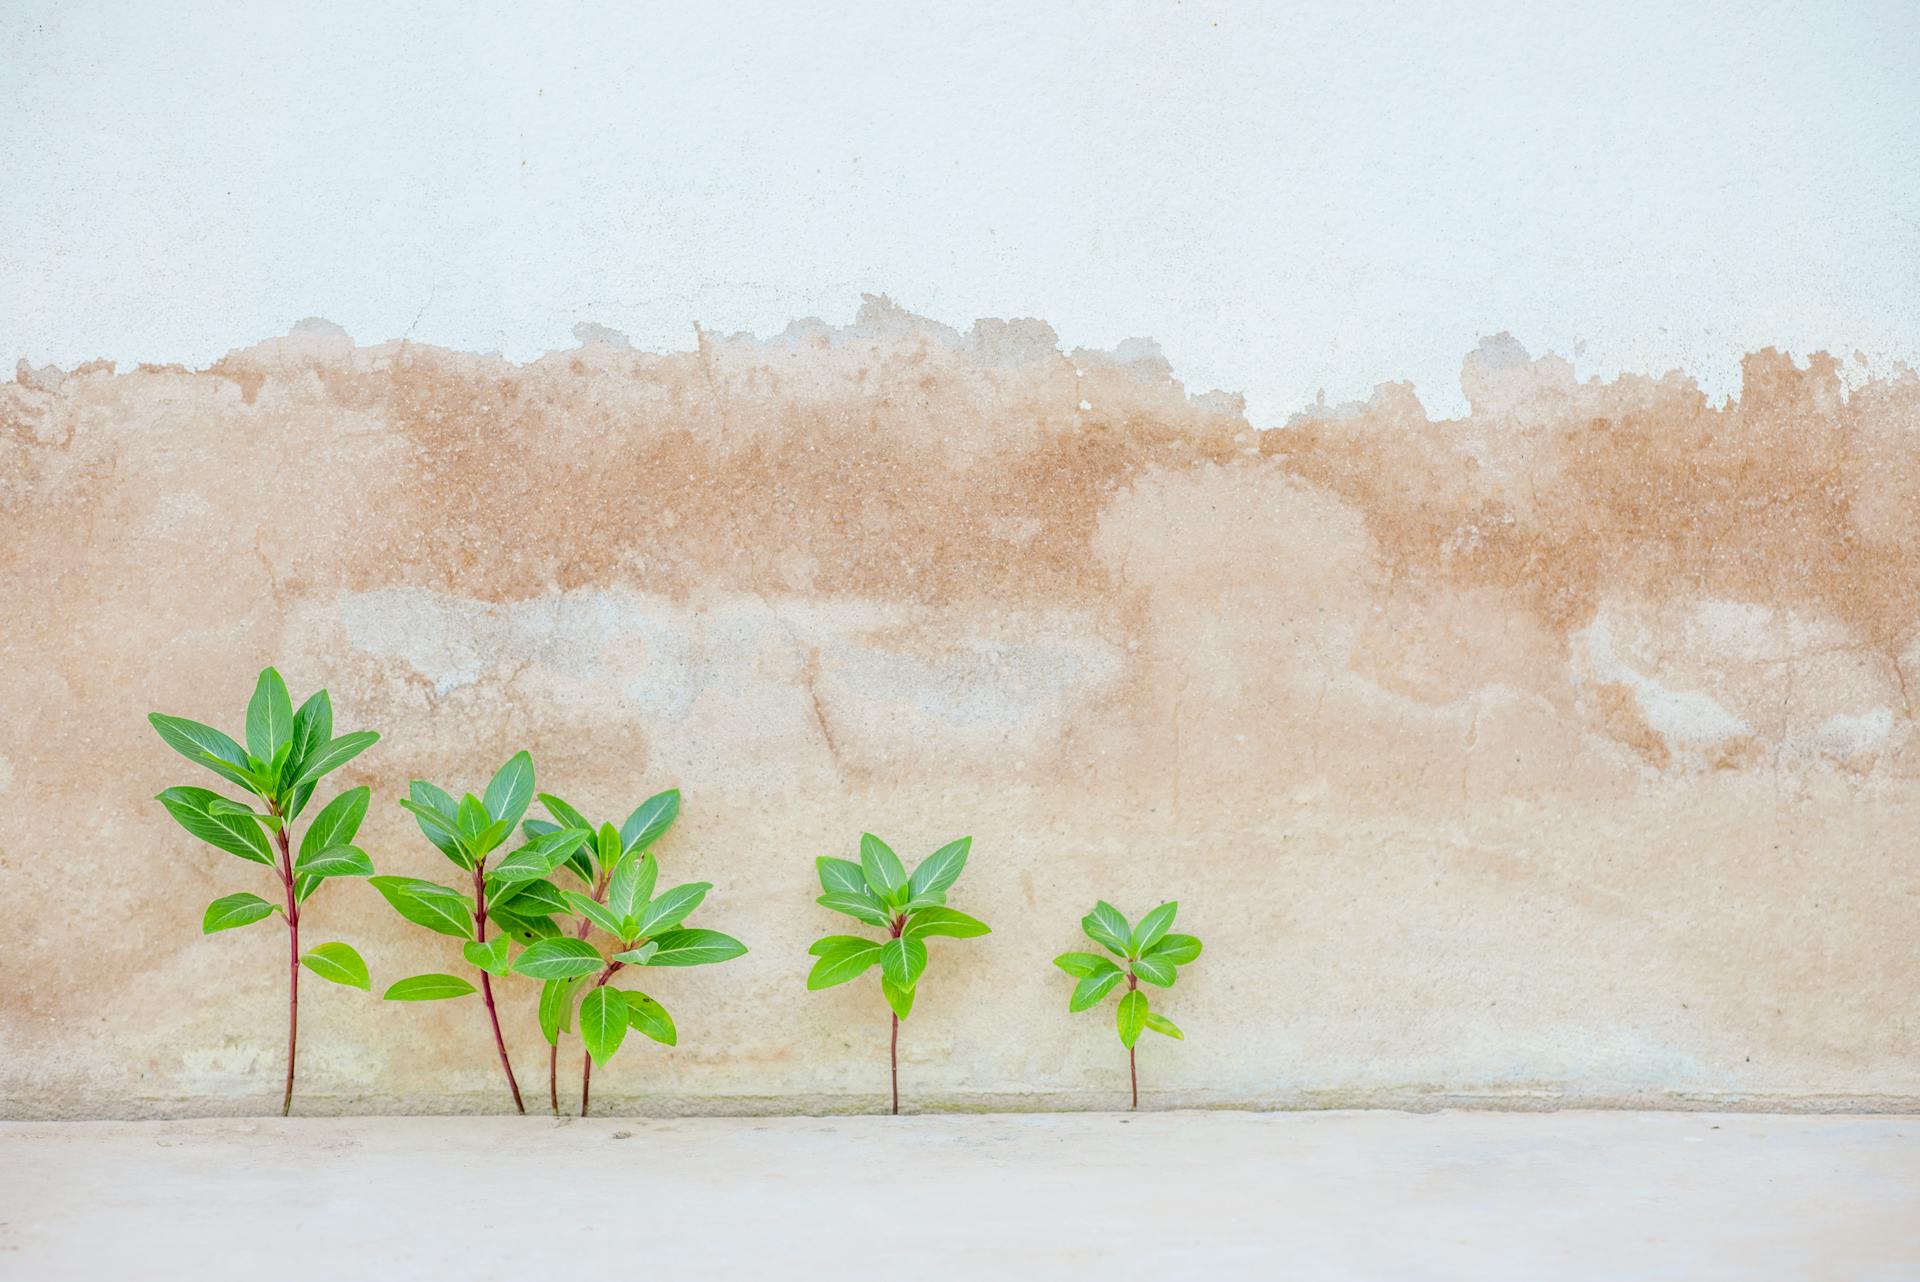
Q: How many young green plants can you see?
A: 6